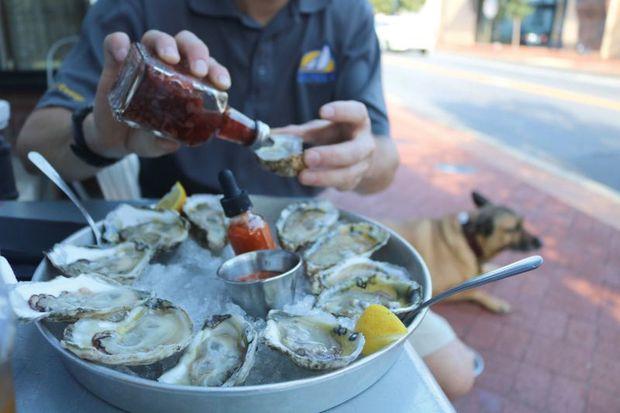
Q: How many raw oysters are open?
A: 12